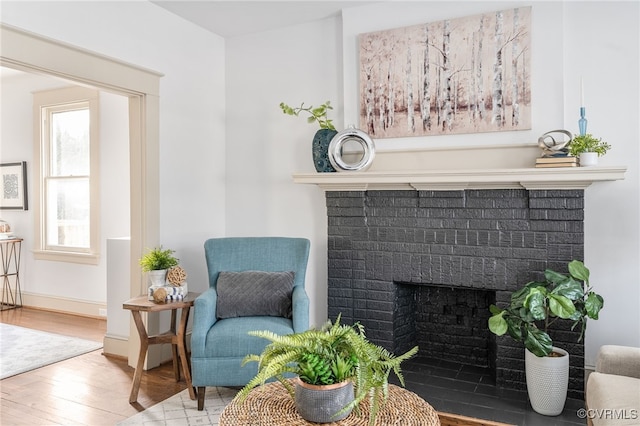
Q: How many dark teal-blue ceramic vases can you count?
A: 1